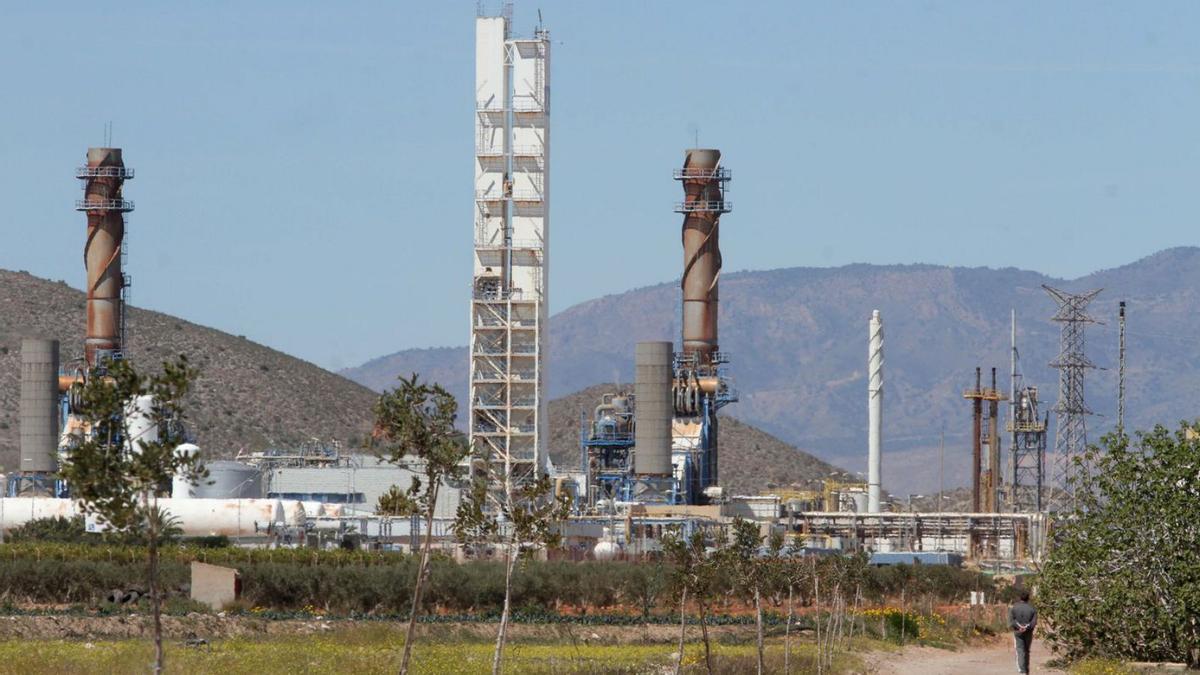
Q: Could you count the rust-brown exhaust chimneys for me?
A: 2